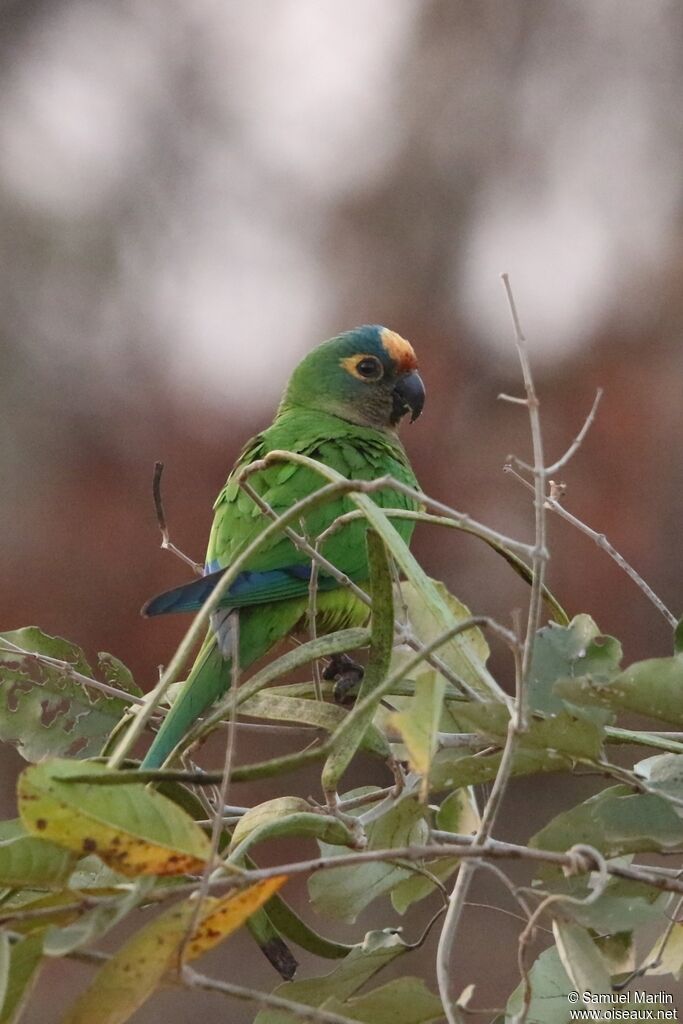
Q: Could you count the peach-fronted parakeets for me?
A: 1